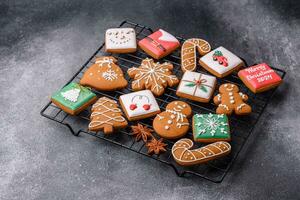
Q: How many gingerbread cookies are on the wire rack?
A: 15